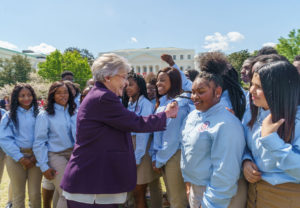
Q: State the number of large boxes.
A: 0